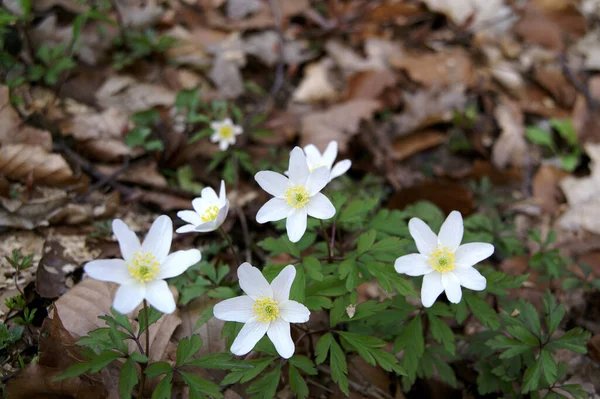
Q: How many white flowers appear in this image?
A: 7